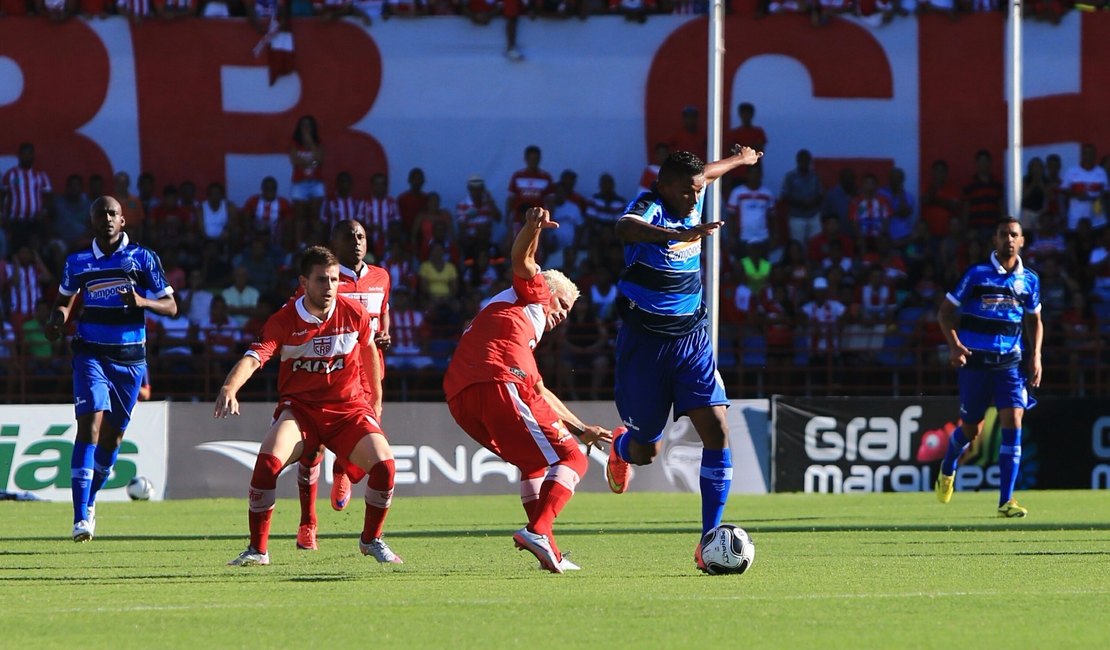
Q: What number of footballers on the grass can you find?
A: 6